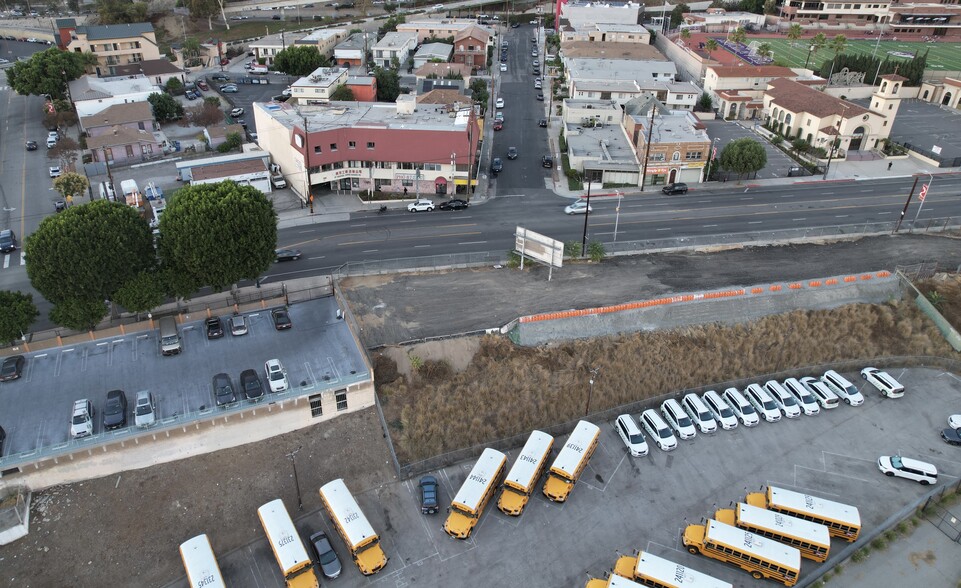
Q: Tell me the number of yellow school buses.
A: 11